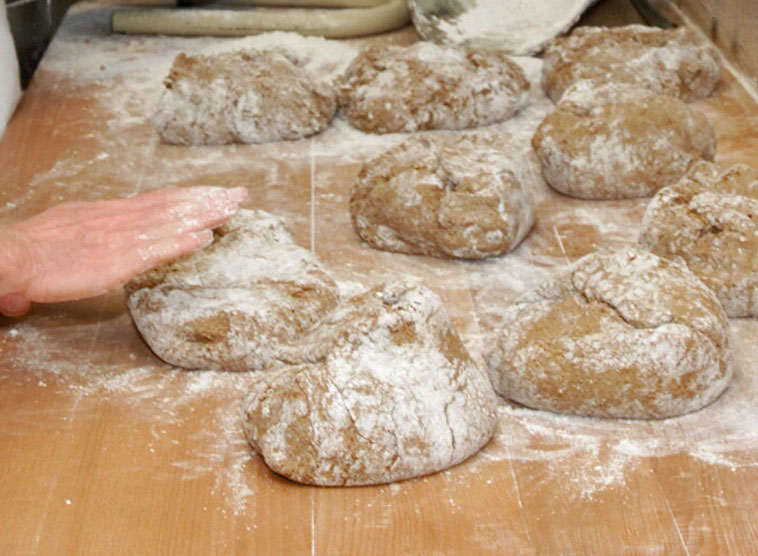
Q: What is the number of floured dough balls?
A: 9